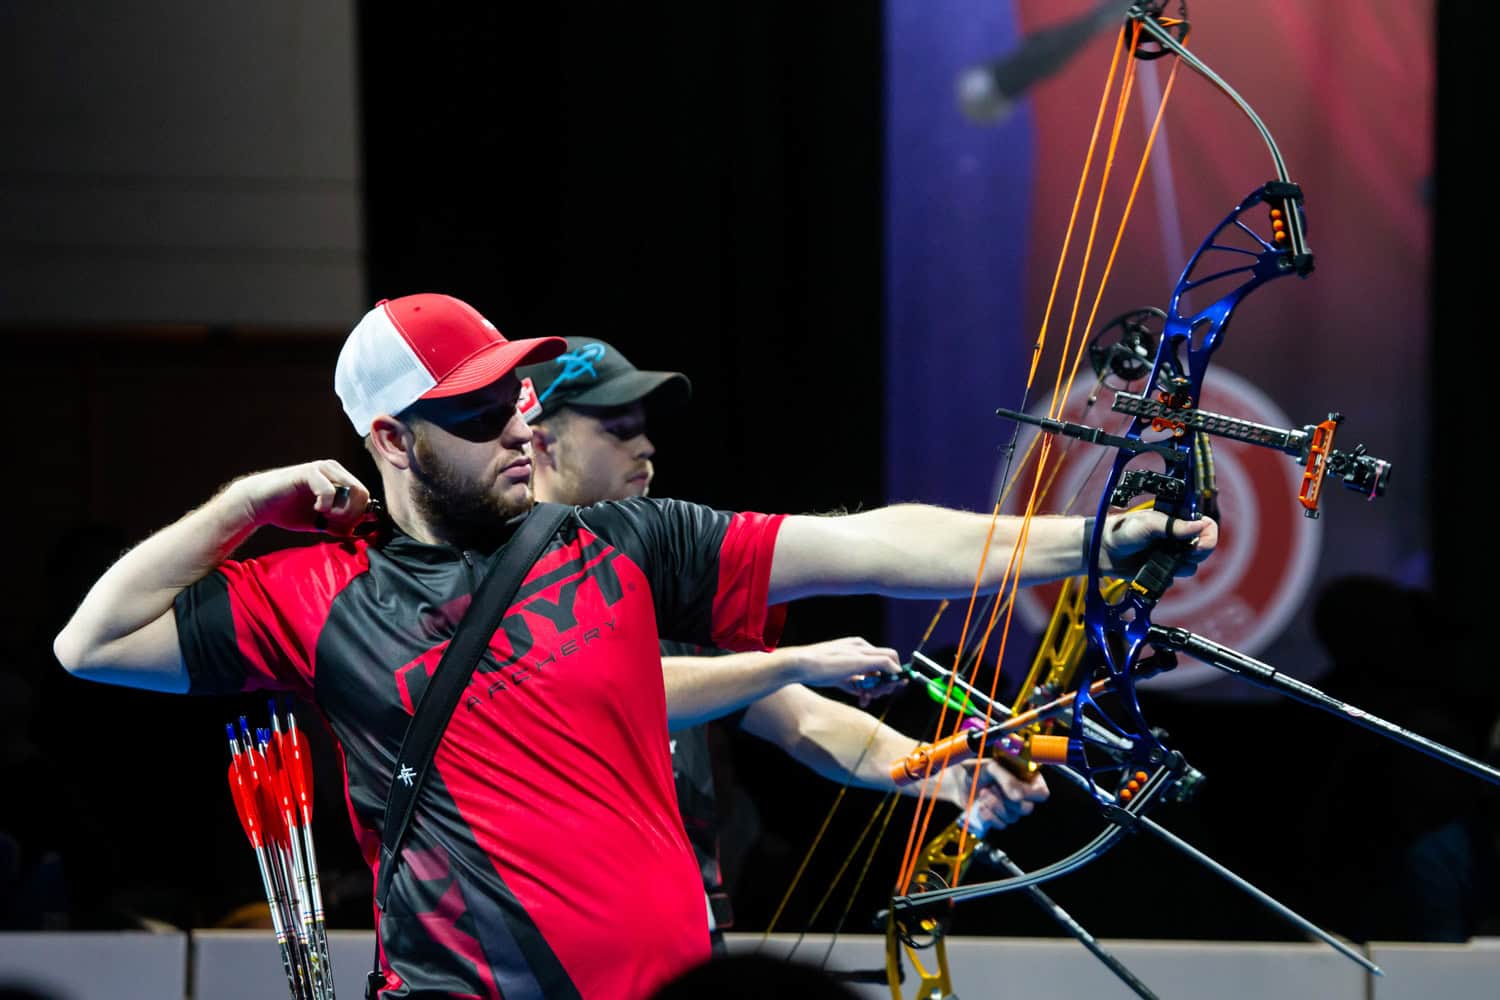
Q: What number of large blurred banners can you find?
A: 1